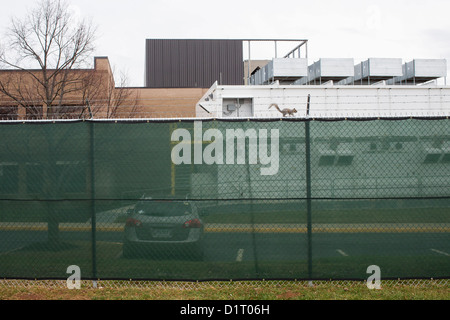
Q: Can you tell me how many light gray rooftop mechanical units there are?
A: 4